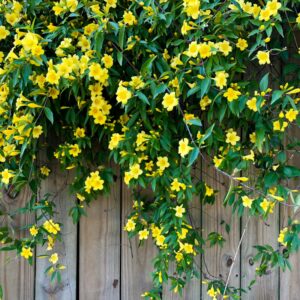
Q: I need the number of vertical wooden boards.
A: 8